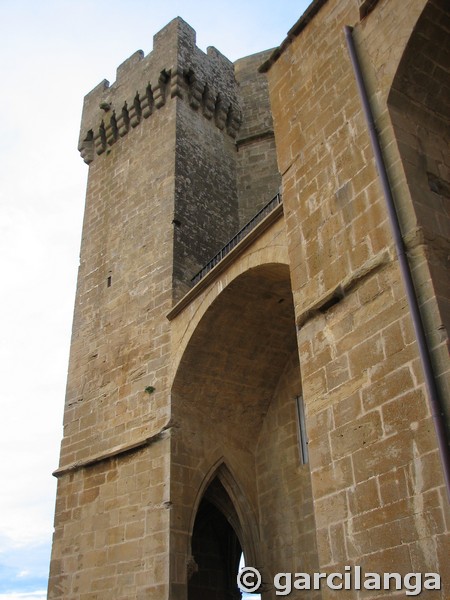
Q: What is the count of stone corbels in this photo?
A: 12